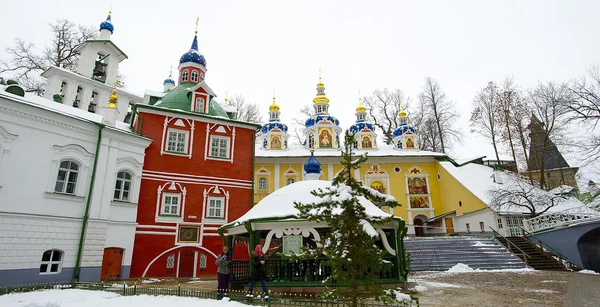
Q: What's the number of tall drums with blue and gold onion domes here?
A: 4